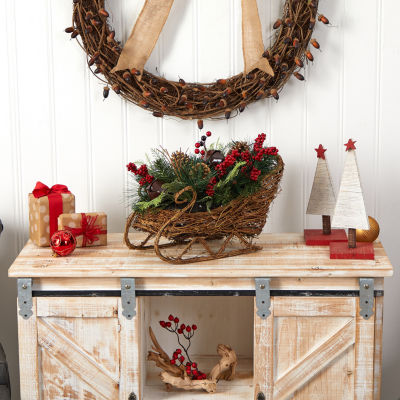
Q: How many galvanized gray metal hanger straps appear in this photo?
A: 4